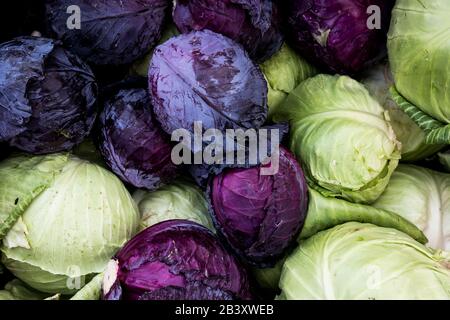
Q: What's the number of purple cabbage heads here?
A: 8